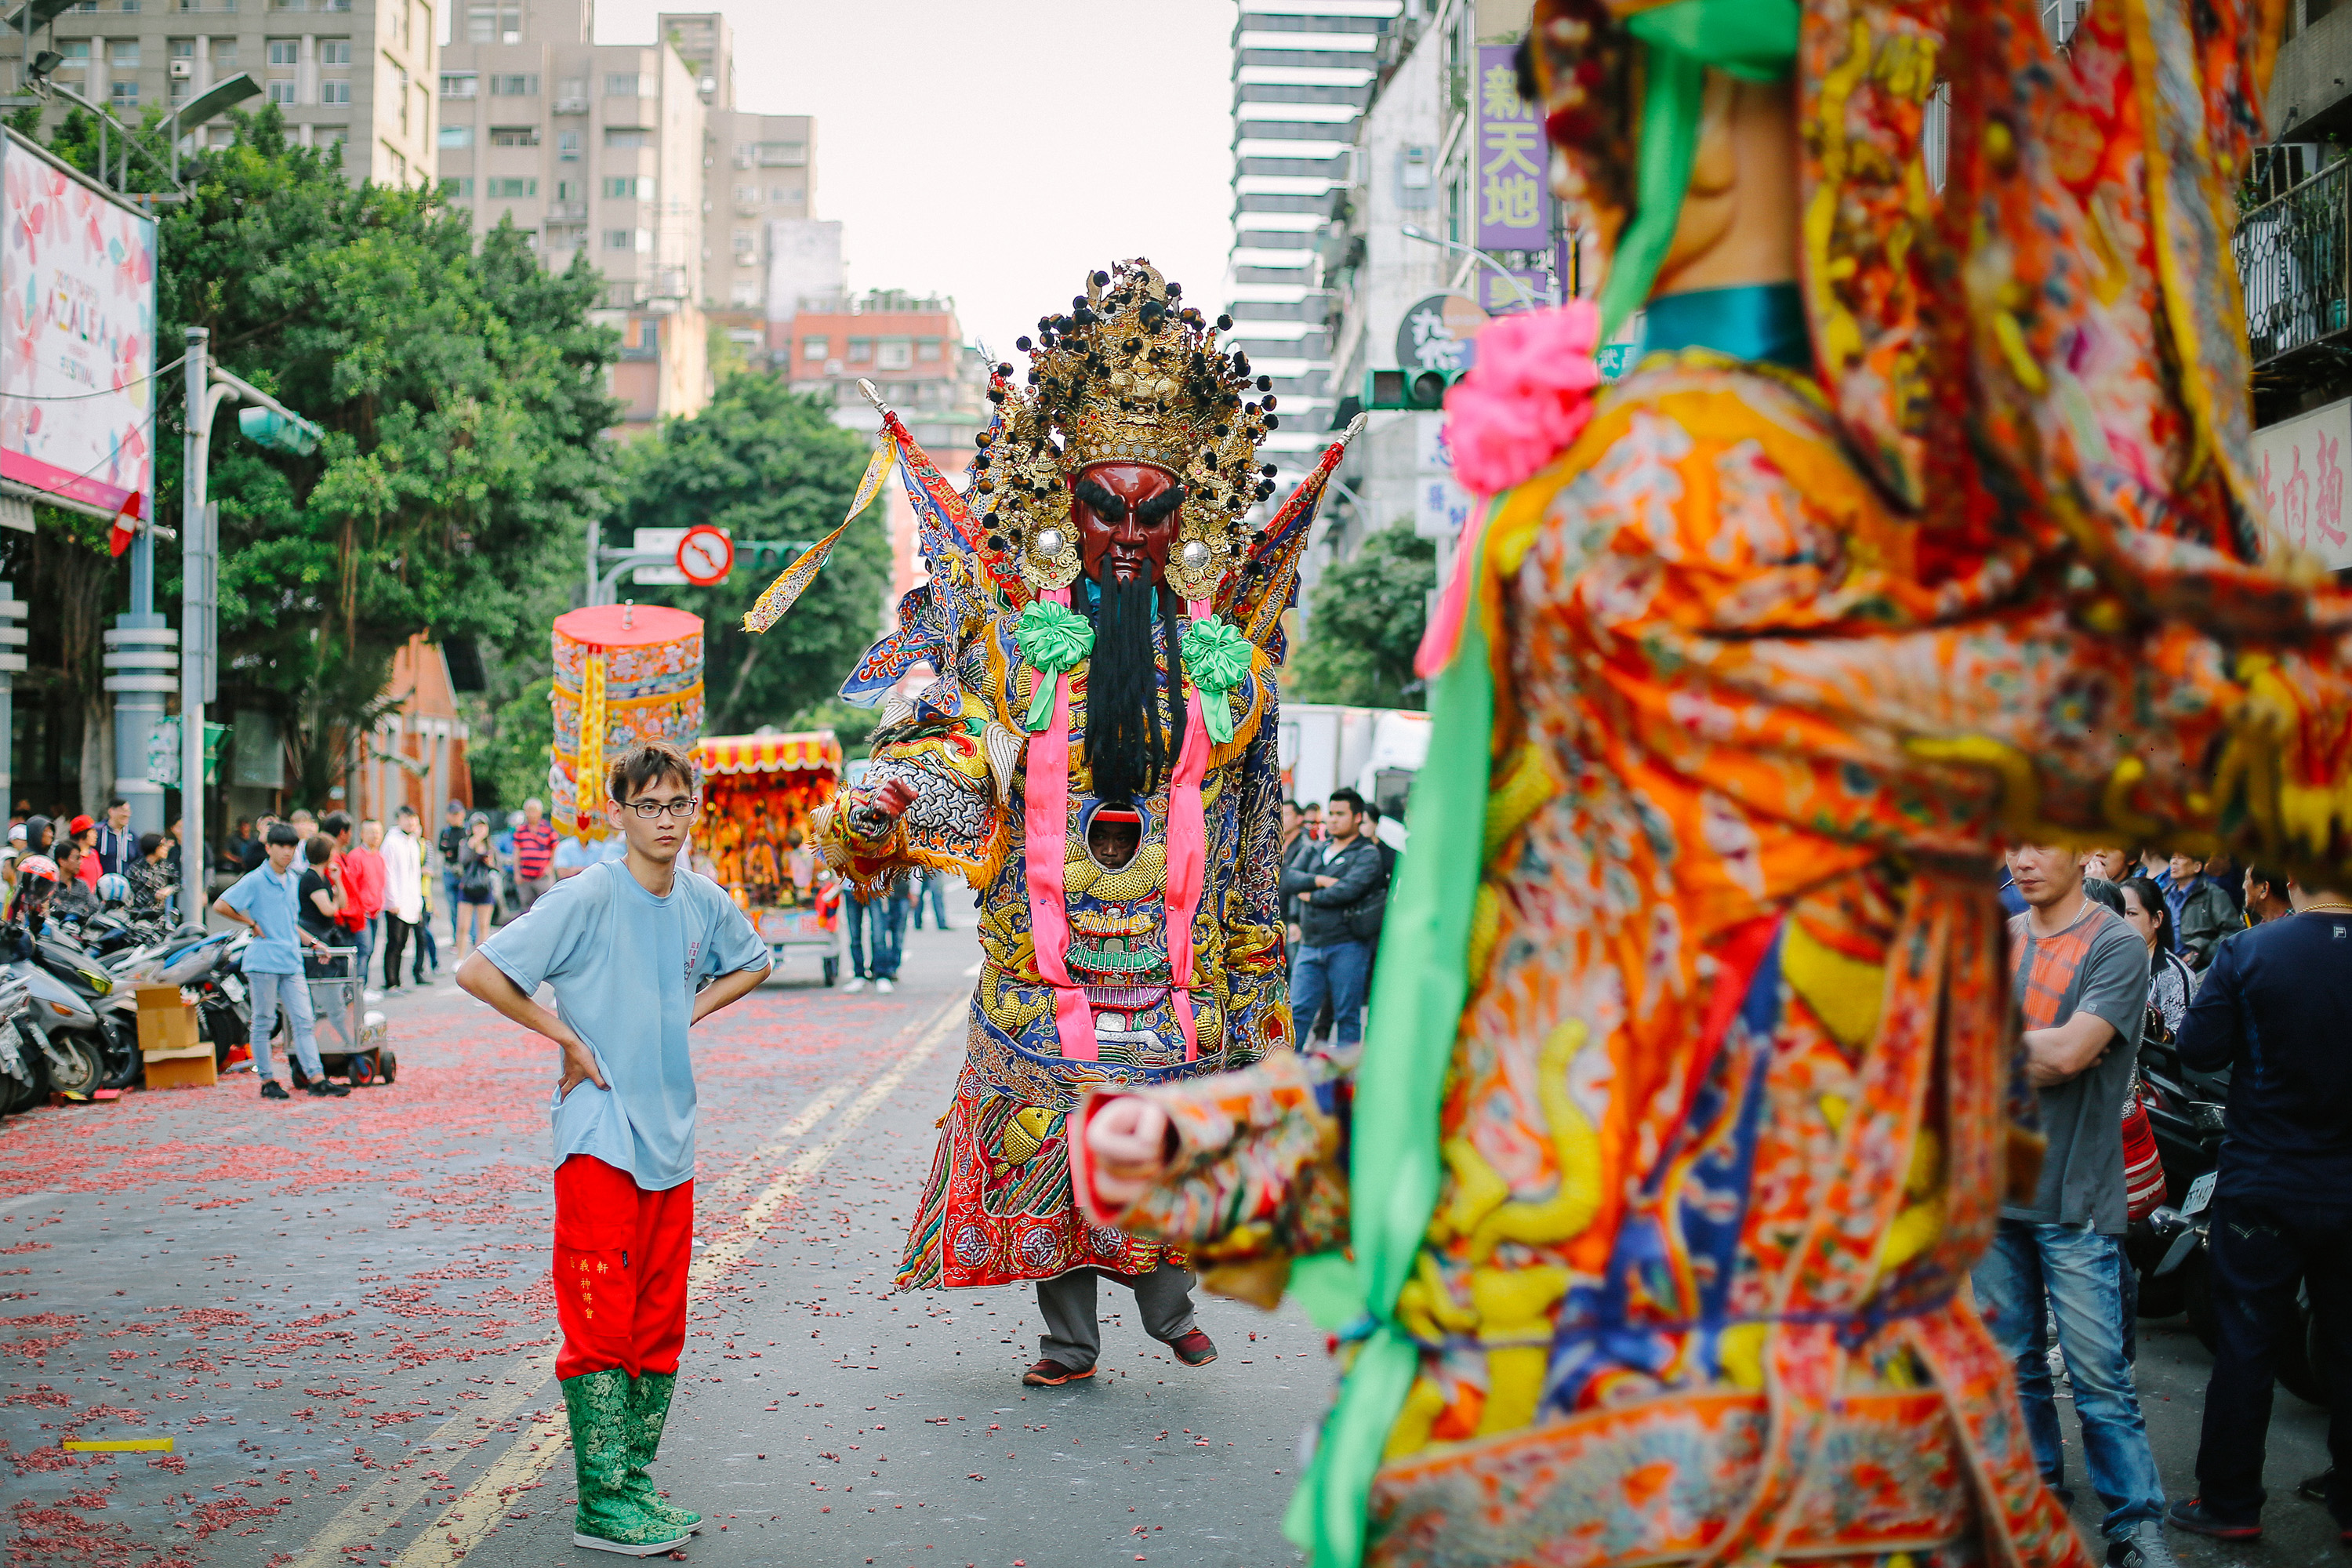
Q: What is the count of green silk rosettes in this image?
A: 2